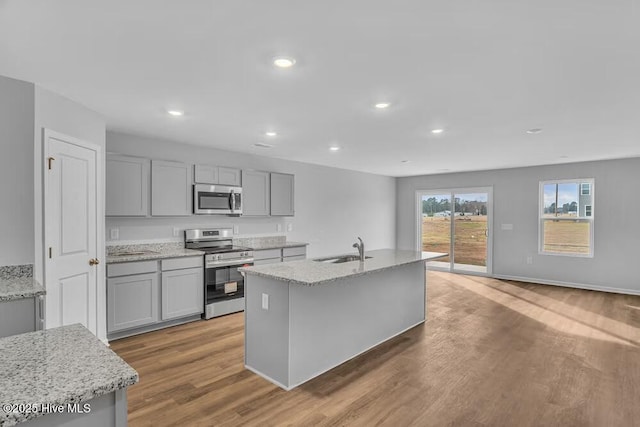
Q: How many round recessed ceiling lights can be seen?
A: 6